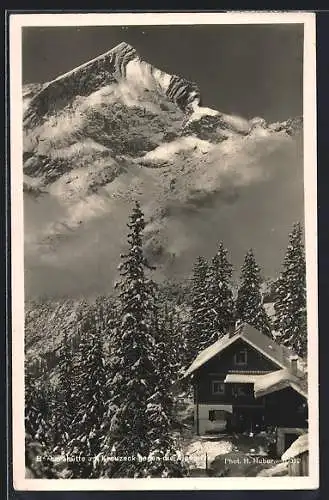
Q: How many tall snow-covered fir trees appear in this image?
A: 5